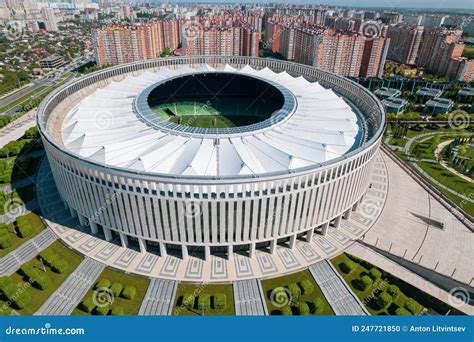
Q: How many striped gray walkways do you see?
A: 5